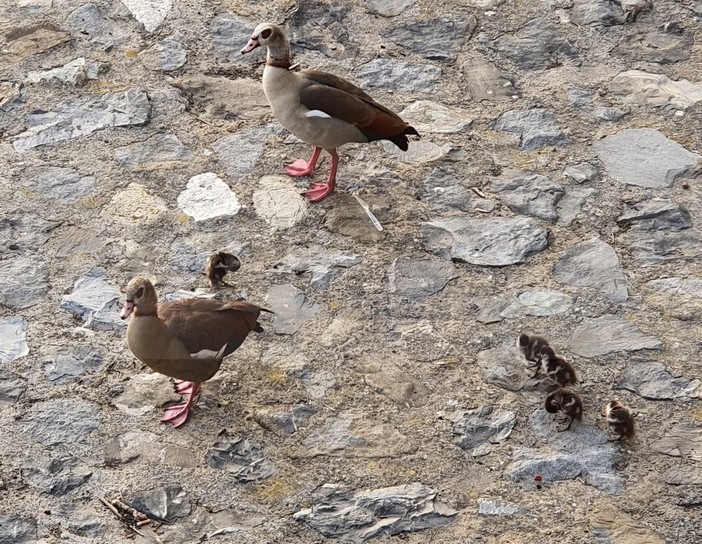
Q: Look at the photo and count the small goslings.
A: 5